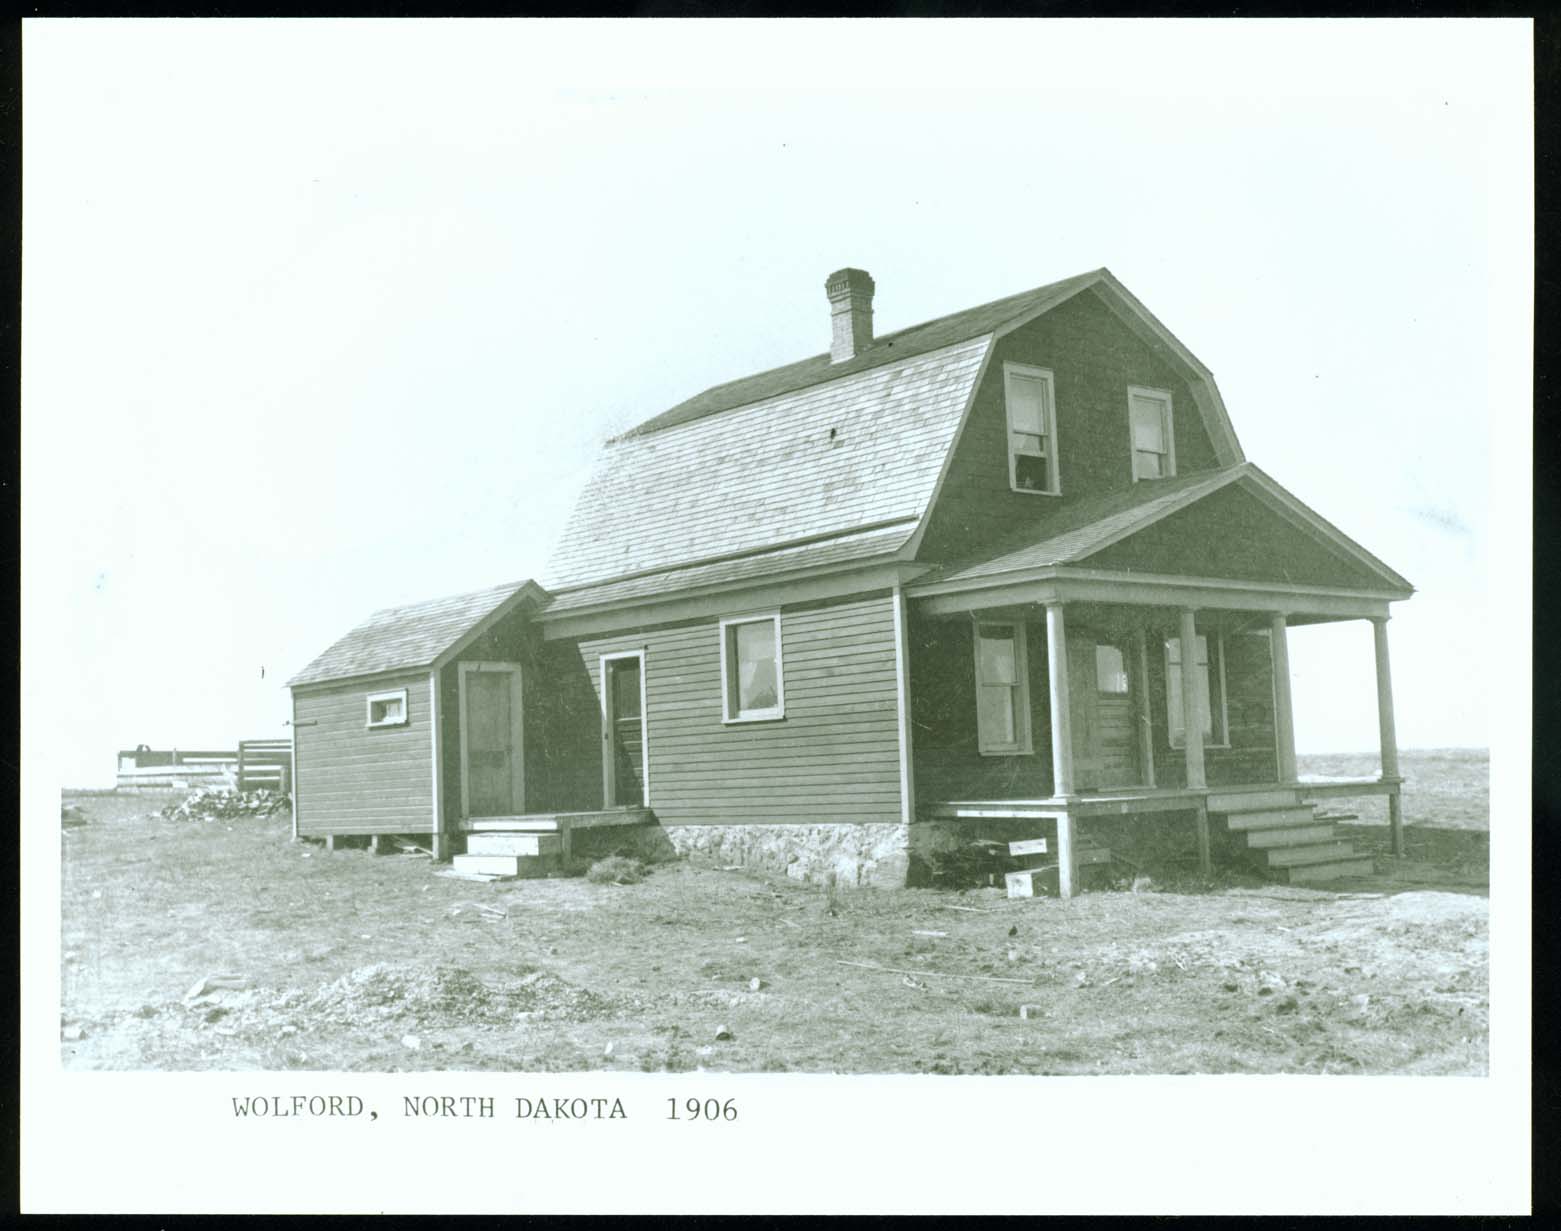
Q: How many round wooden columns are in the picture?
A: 4